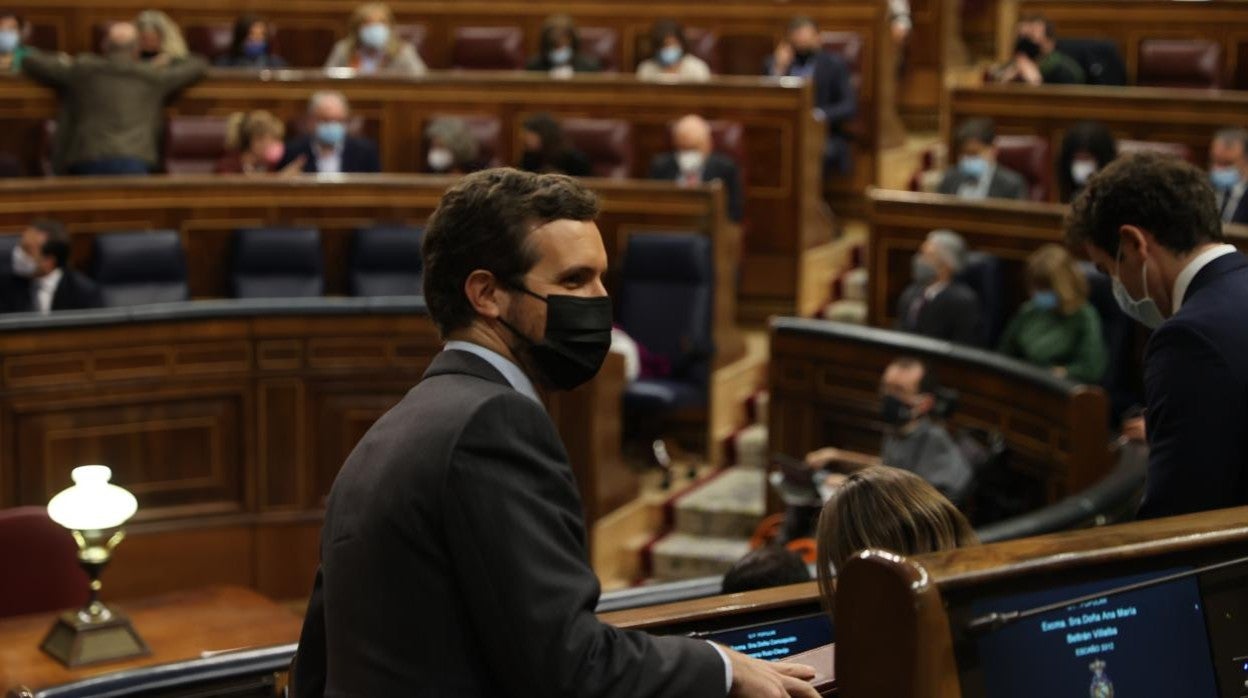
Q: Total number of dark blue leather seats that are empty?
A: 4